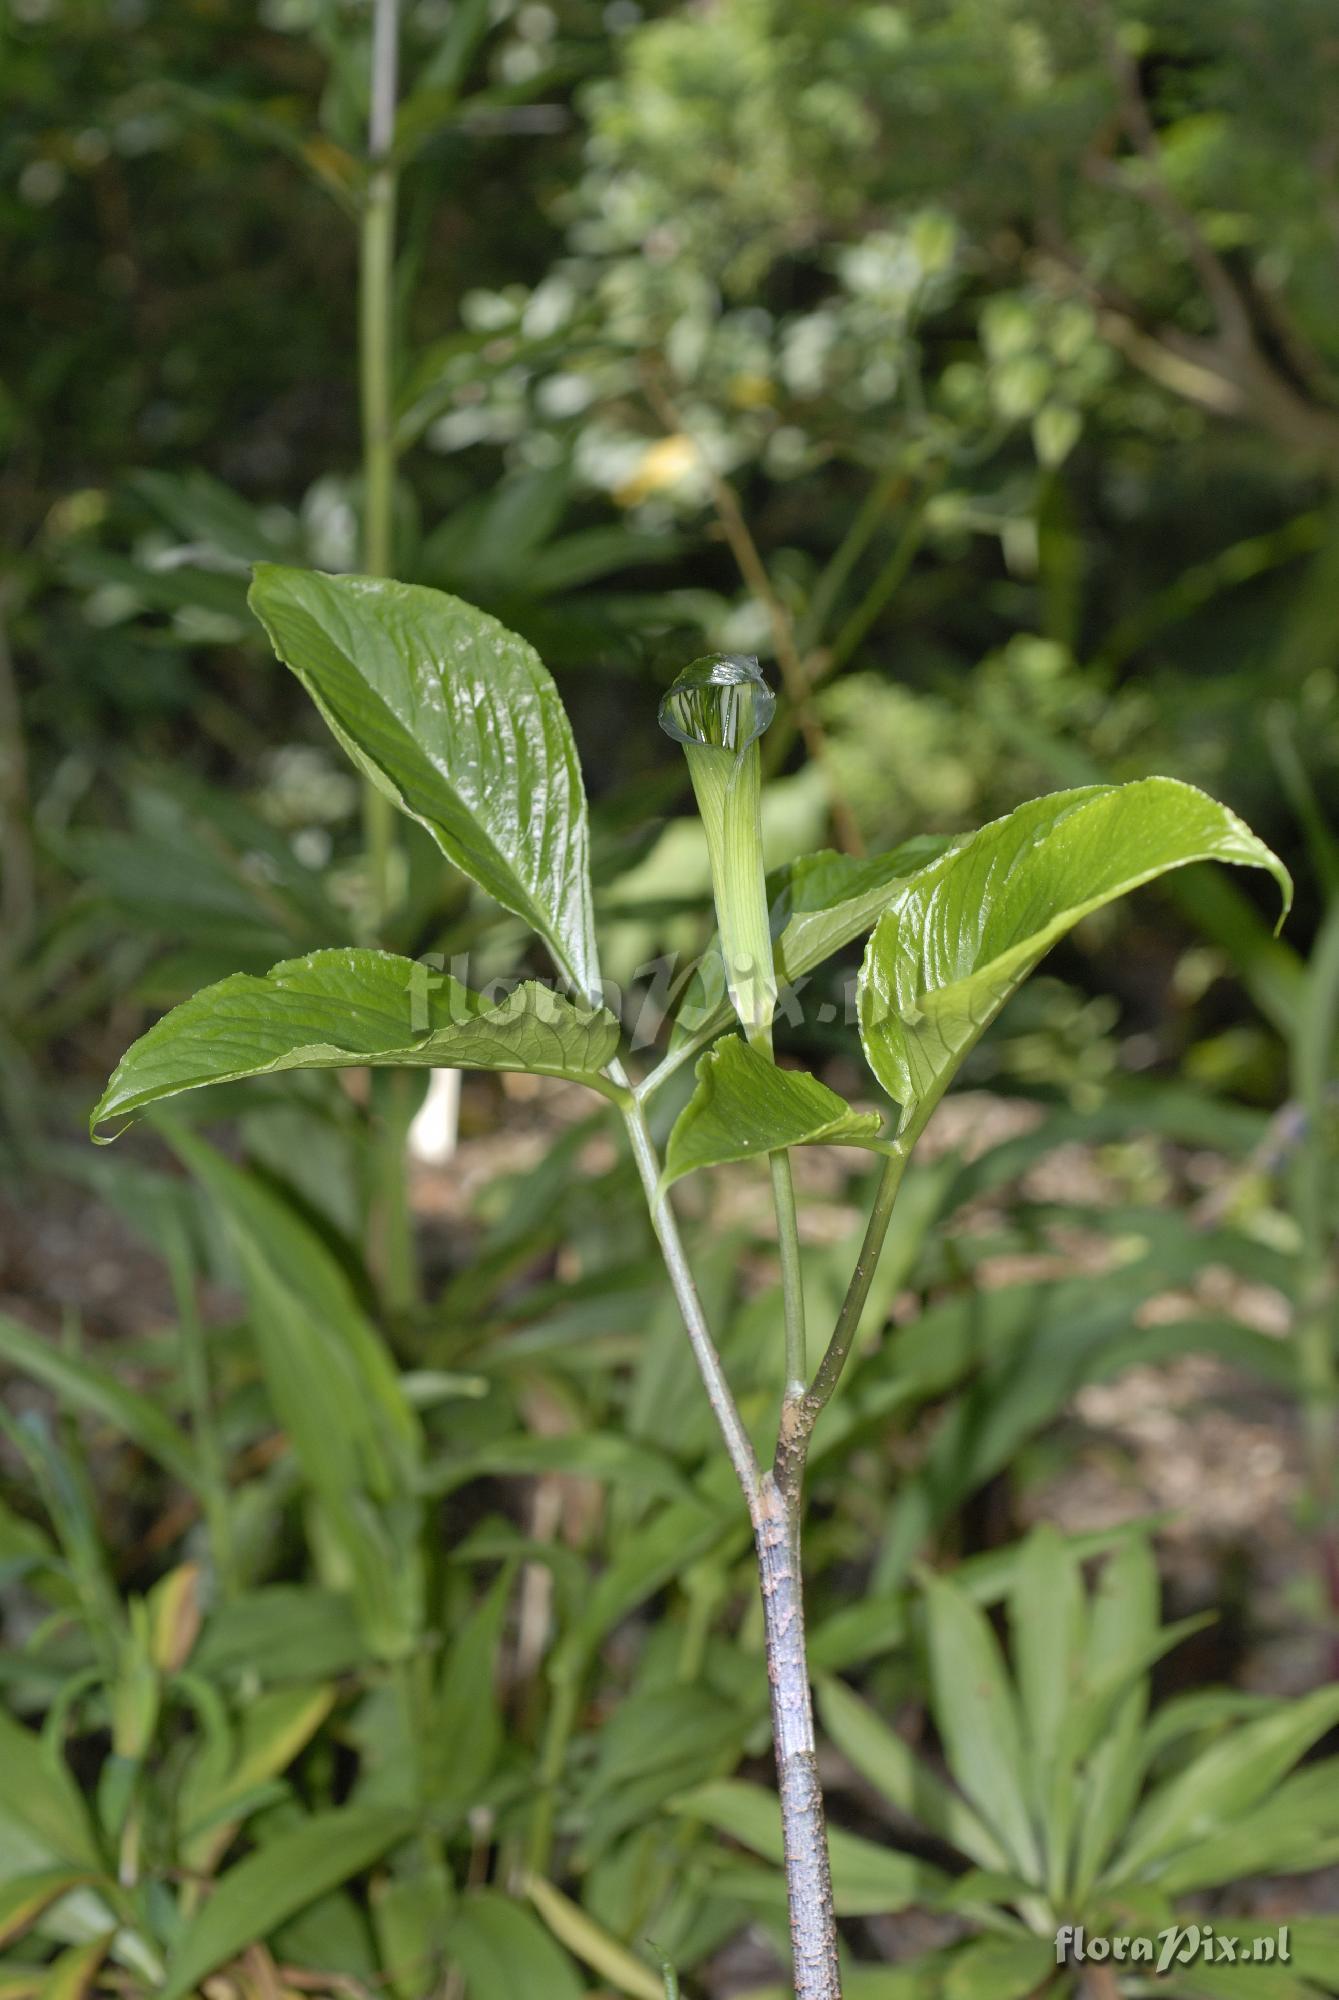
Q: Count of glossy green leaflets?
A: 5